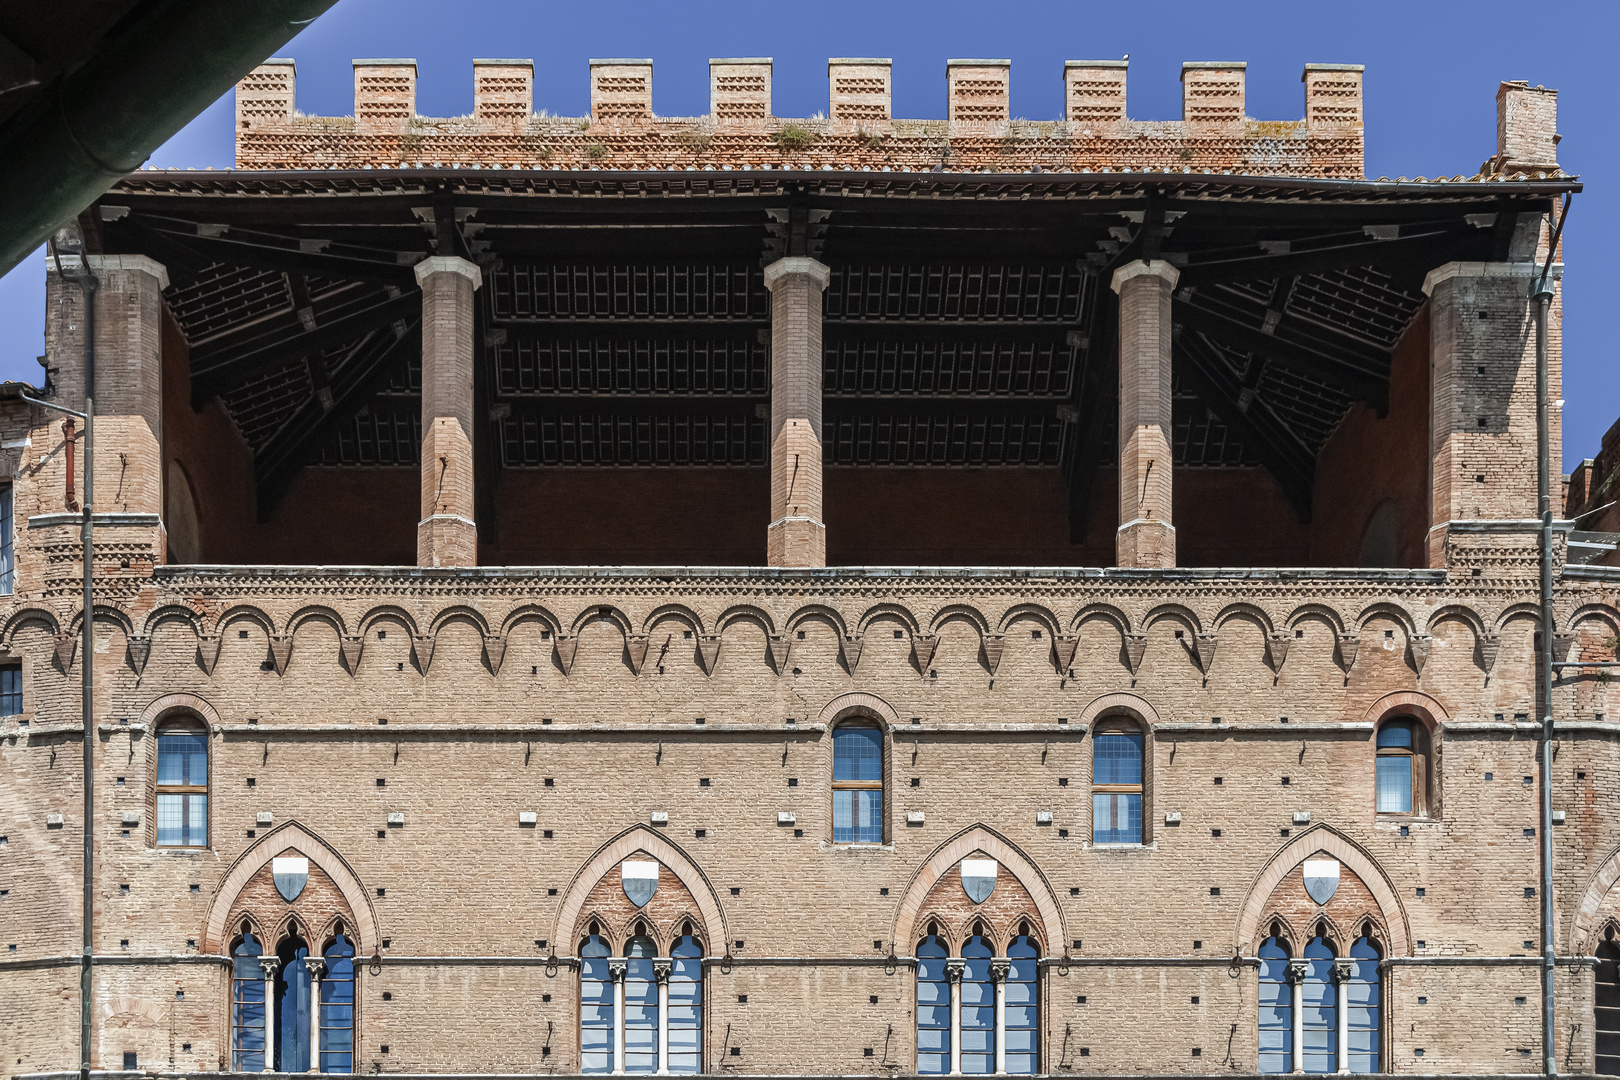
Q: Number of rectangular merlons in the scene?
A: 10